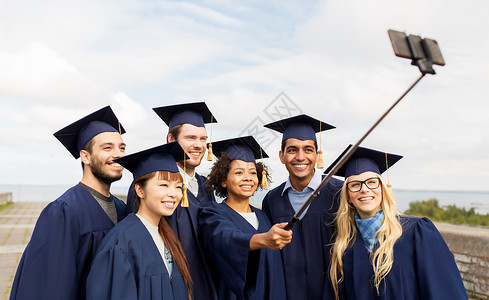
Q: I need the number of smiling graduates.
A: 6